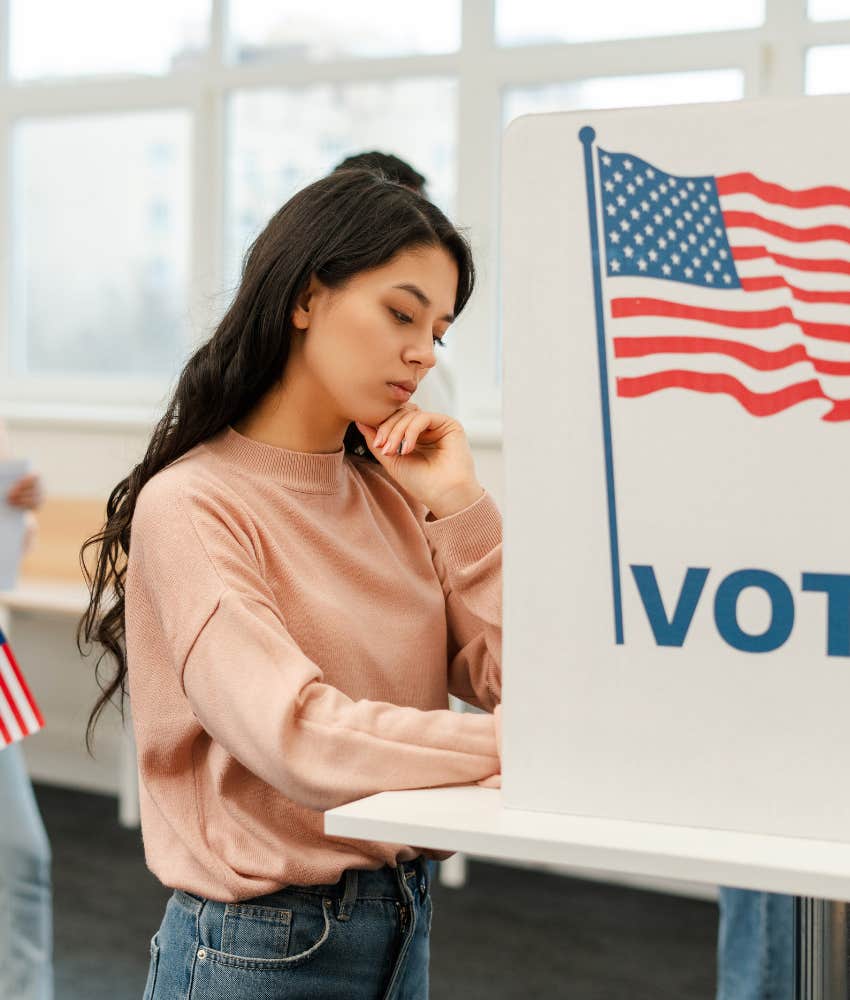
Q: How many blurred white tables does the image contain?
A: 1